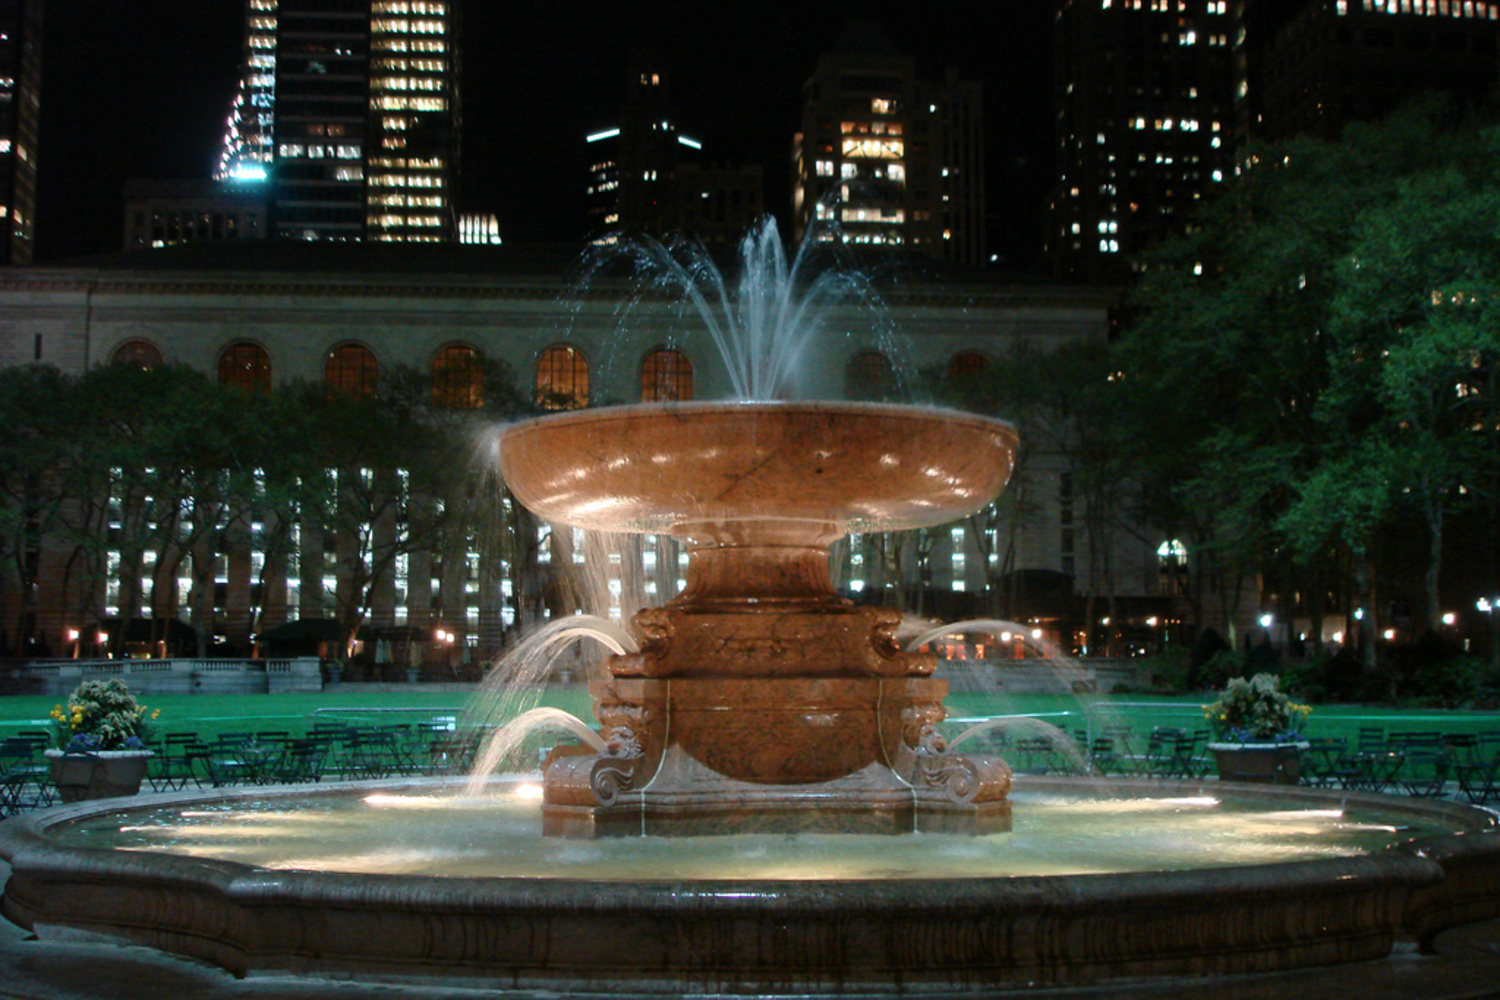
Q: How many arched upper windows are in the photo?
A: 8